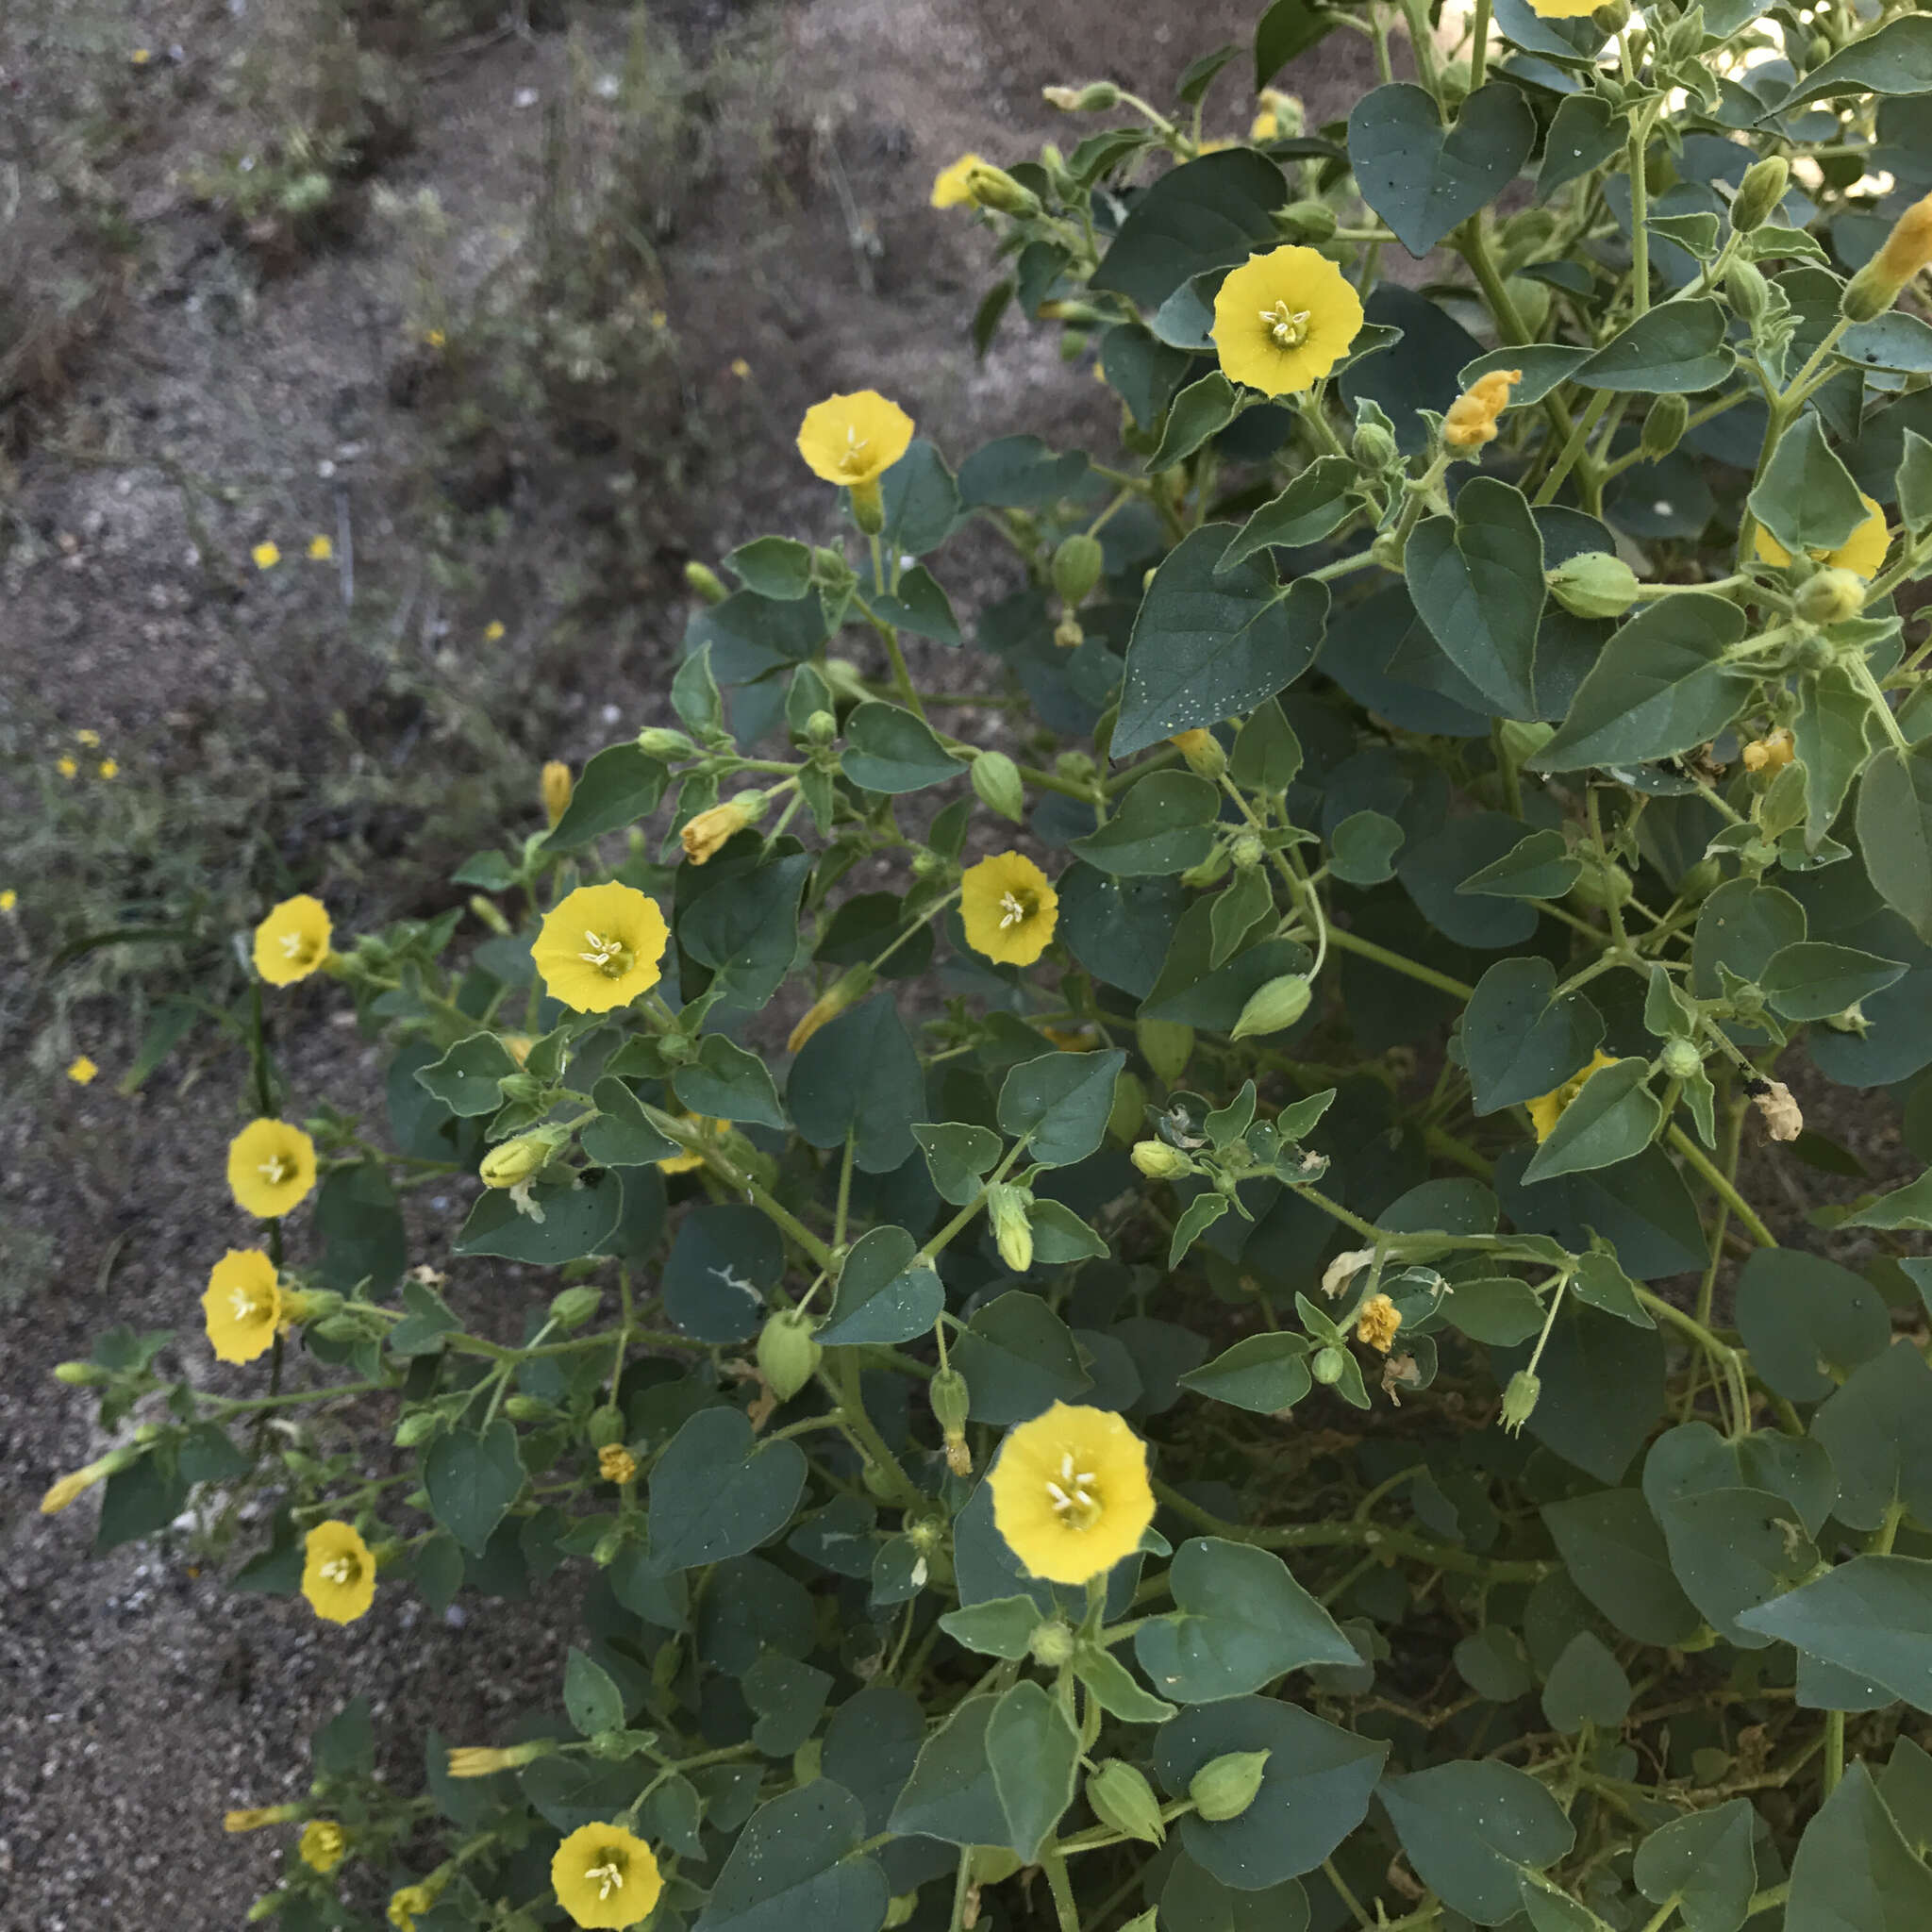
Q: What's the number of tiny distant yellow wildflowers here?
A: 12